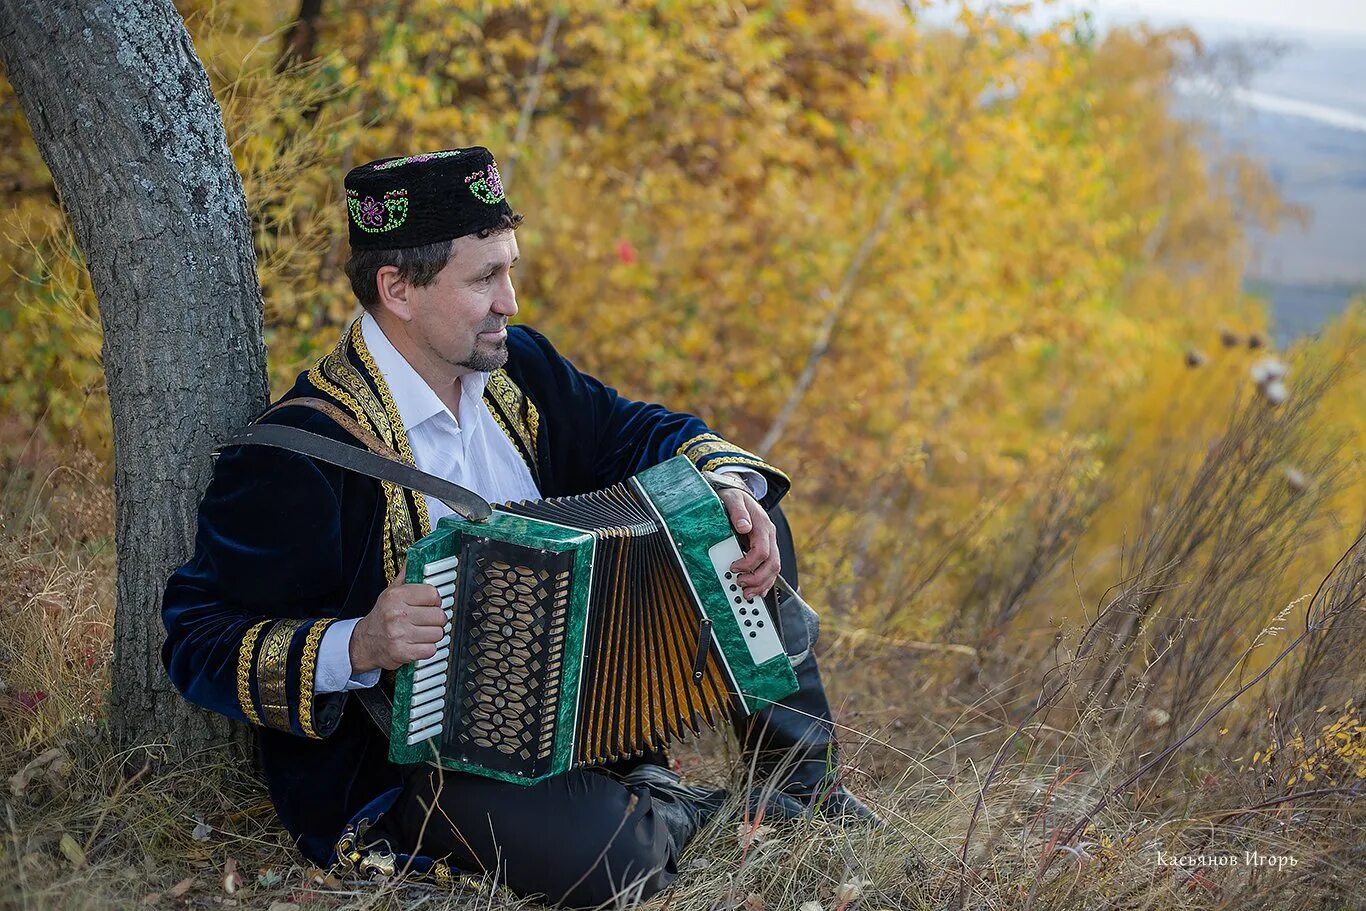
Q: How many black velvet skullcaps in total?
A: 1